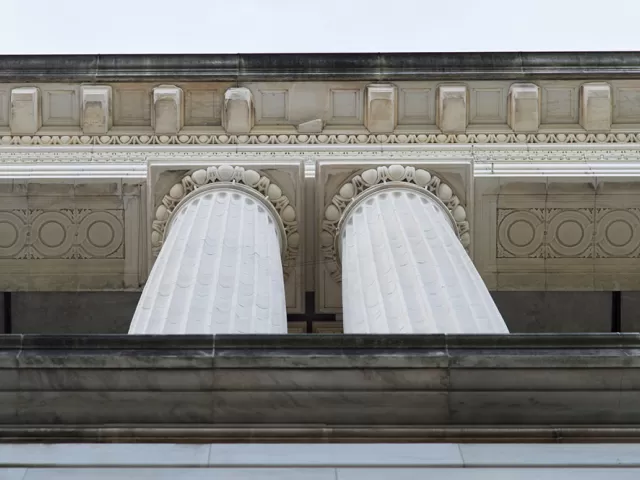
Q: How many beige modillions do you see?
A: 8